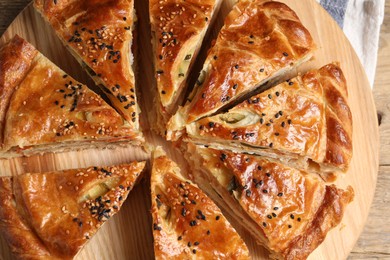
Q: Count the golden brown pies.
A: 8